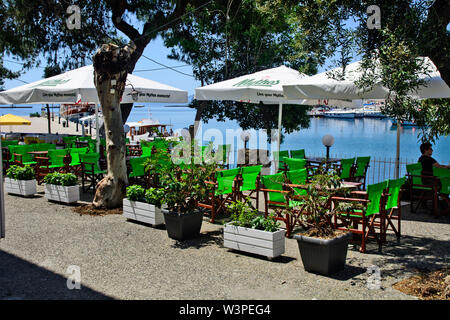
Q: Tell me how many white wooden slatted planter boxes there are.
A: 4